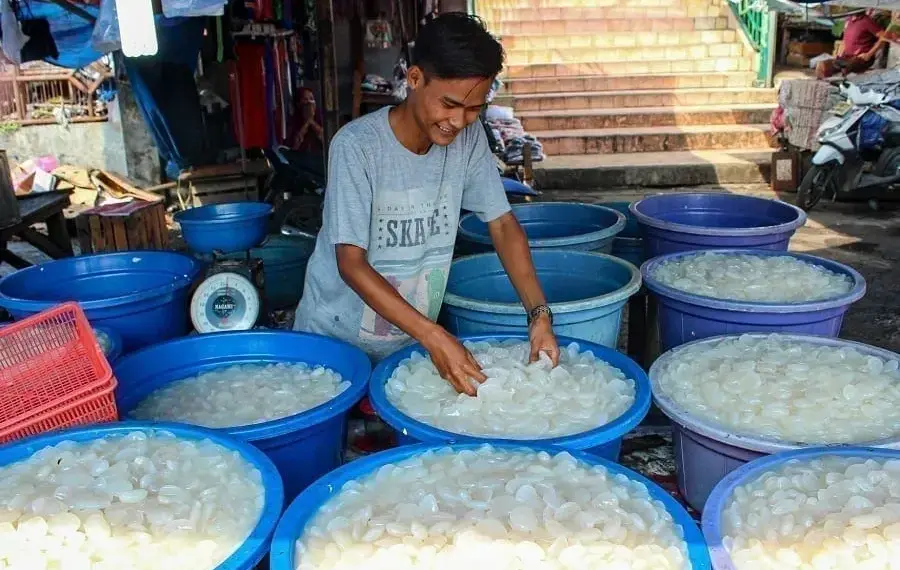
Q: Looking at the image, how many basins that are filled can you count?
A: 7